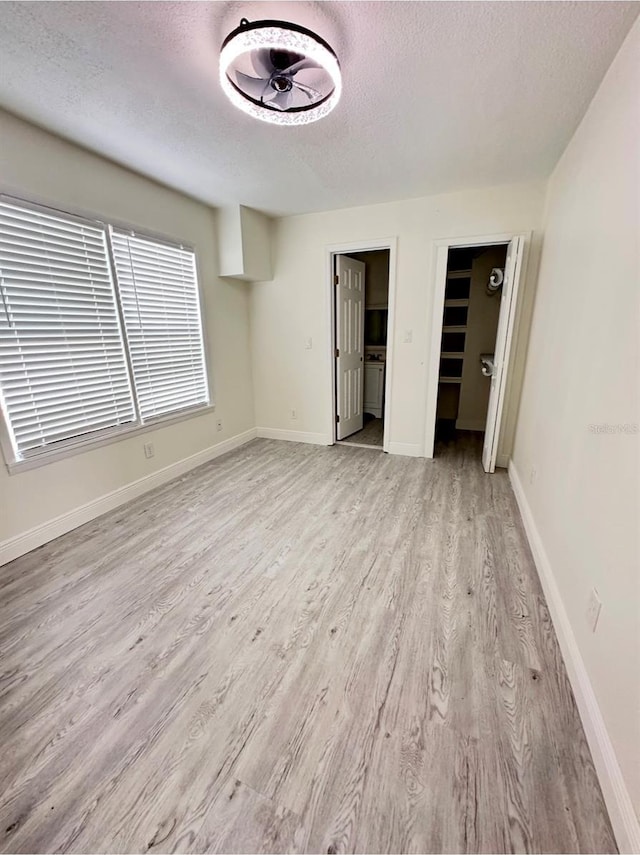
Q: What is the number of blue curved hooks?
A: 0